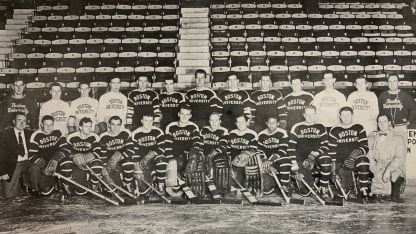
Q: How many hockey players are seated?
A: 10